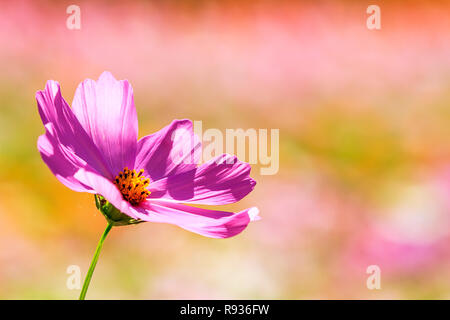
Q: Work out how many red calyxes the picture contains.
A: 0